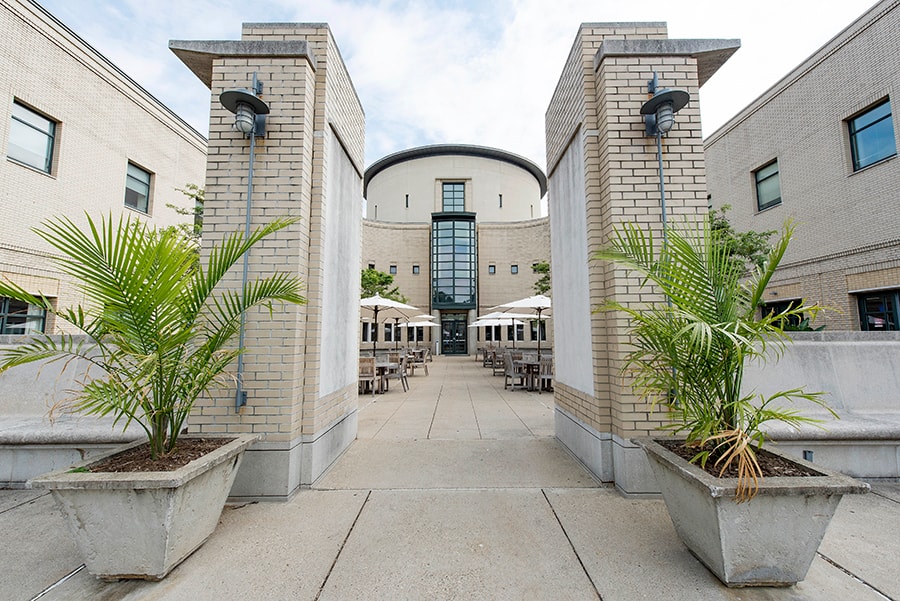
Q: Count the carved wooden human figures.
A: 0